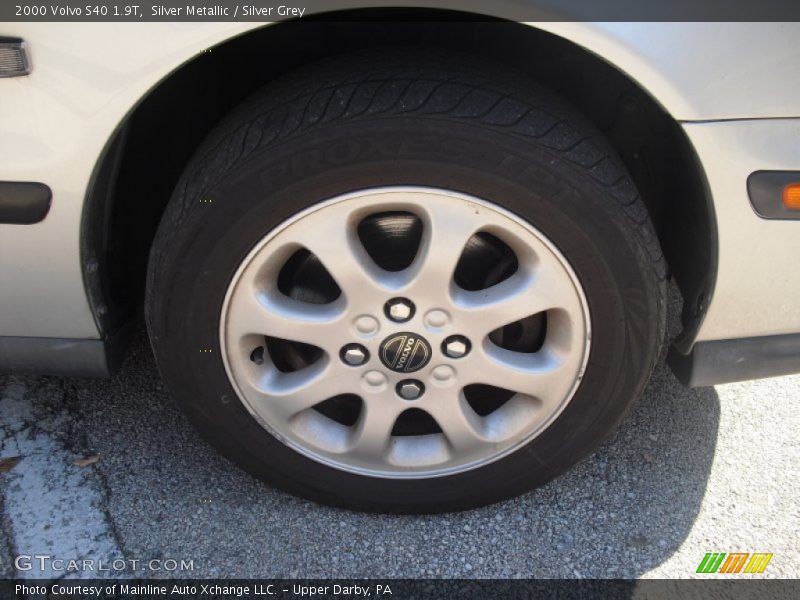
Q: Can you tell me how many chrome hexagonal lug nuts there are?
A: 4